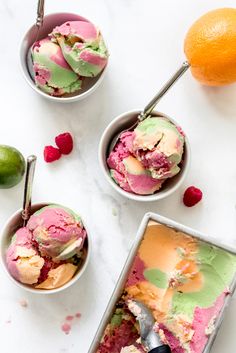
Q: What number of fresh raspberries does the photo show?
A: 3